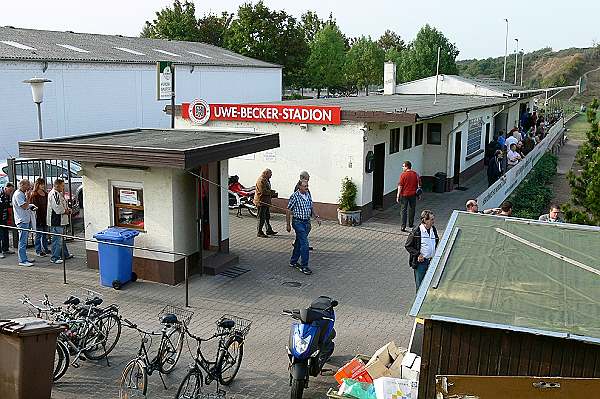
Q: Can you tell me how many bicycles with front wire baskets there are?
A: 0